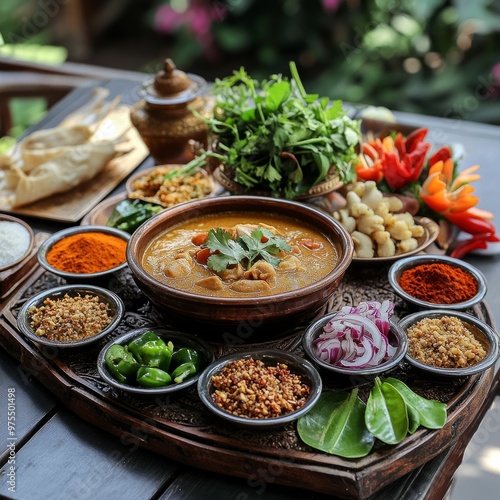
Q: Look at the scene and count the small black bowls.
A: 7